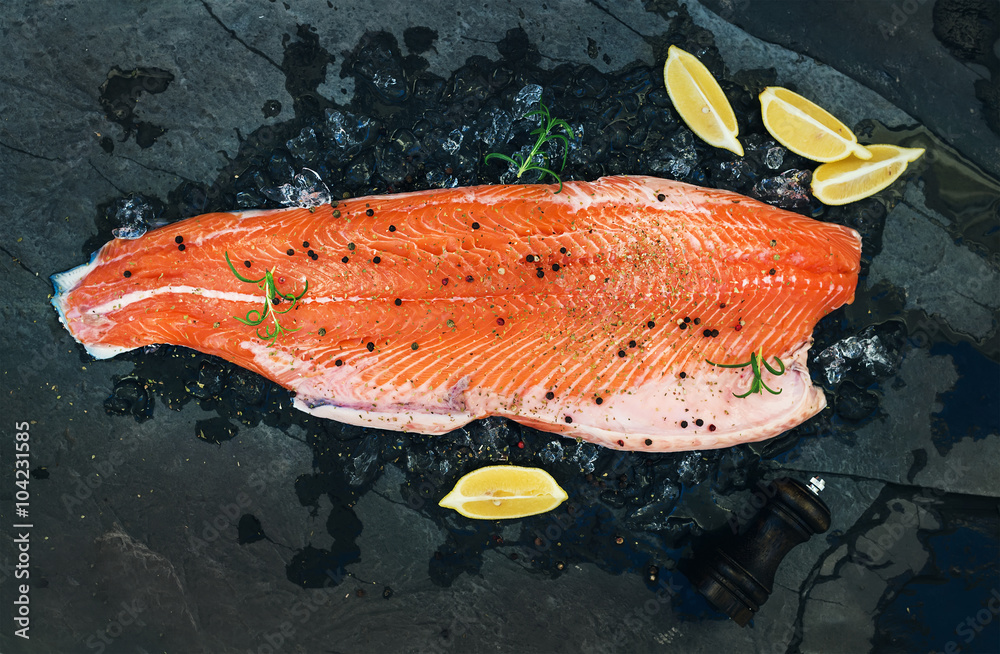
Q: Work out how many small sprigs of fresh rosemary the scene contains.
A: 3